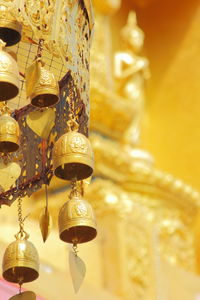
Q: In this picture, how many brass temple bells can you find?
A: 7